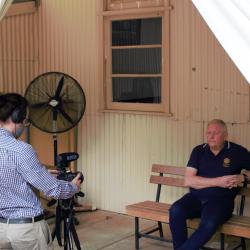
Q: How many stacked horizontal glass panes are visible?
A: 3